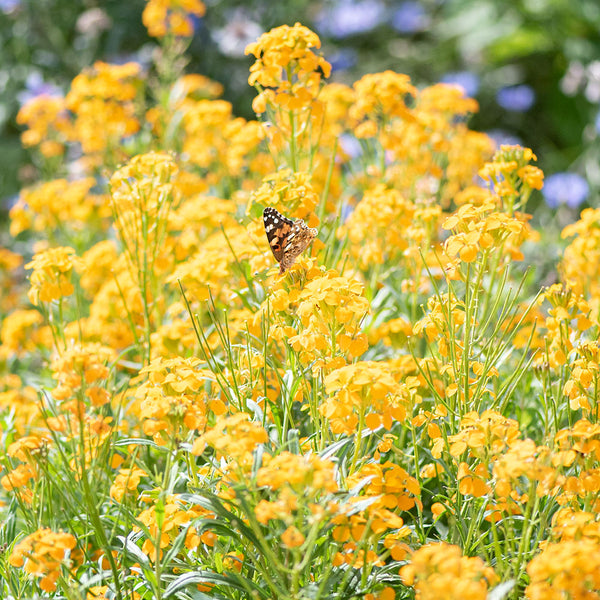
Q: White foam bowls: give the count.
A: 0